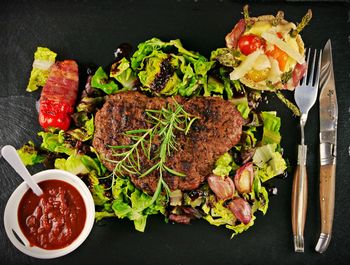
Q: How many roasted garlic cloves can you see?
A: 3